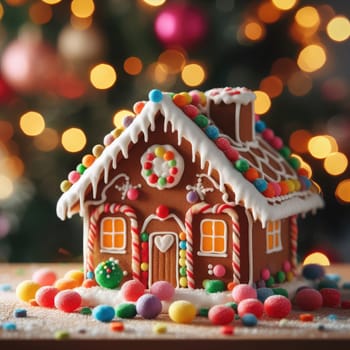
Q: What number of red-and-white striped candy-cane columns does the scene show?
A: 5